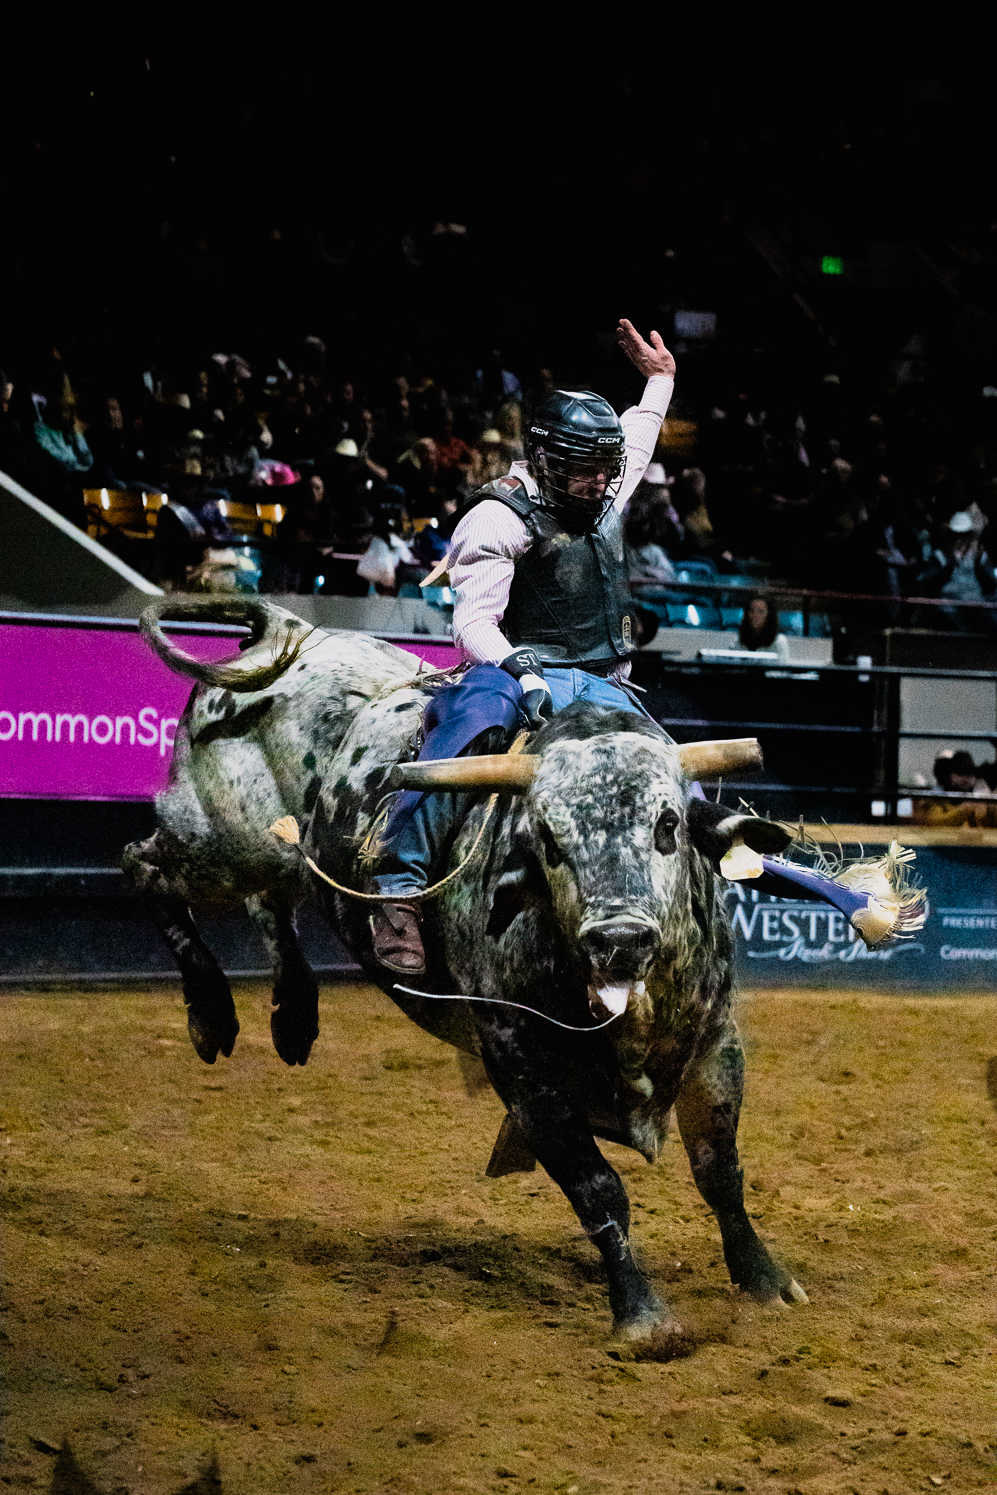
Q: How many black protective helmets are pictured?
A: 1